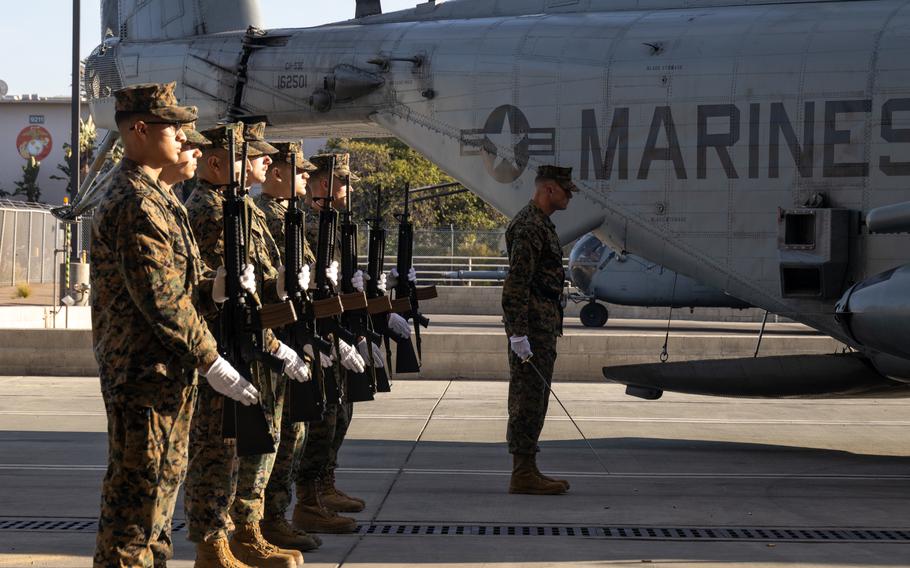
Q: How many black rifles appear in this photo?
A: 7